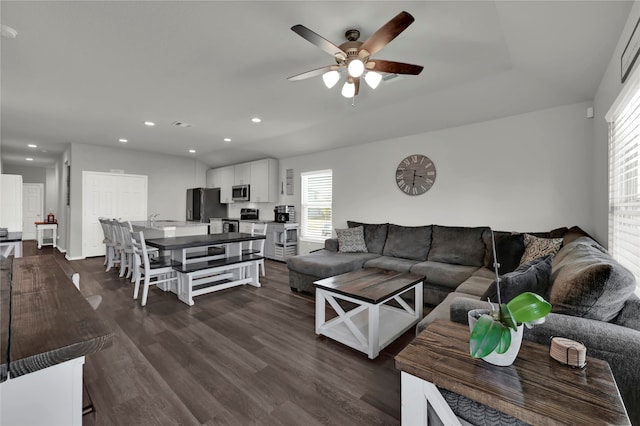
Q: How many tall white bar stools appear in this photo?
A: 3